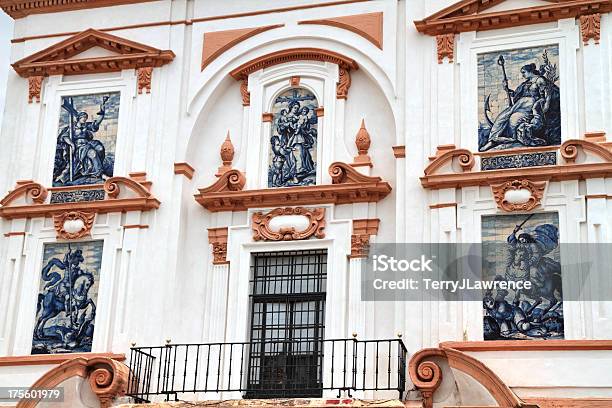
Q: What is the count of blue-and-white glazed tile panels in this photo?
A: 5